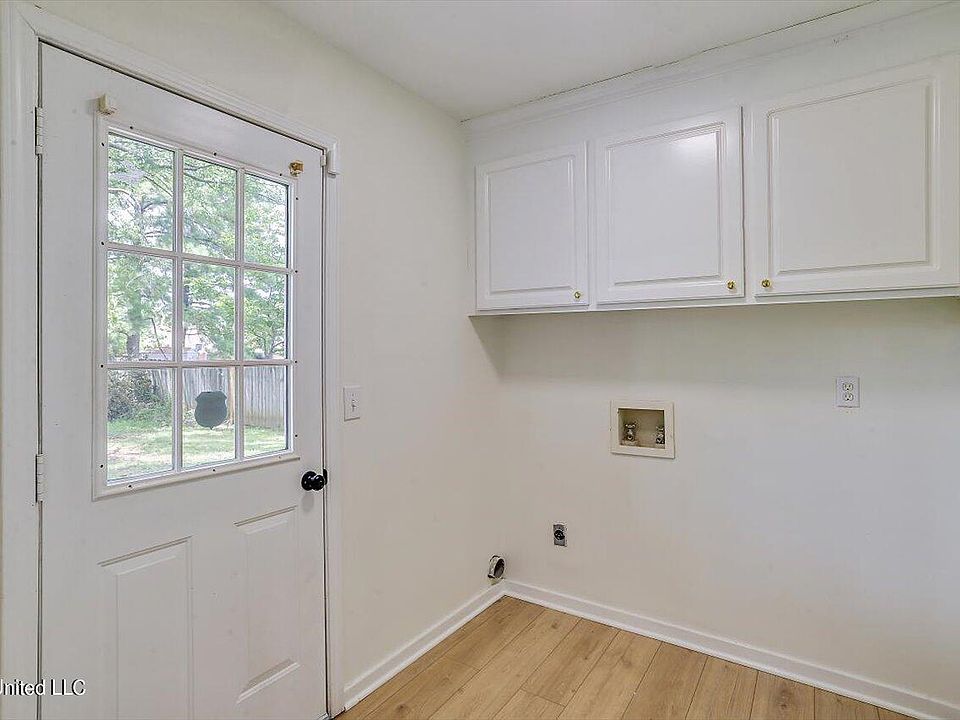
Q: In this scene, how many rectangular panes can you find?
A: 9